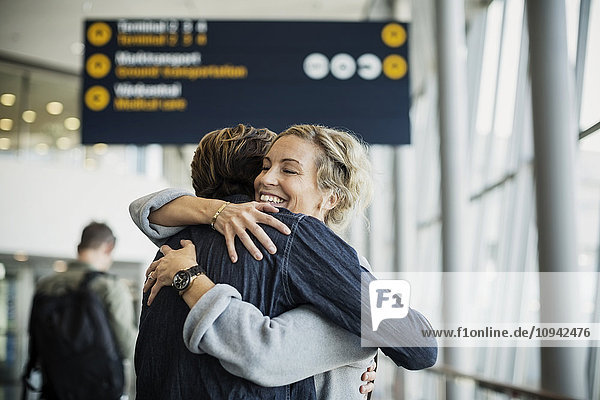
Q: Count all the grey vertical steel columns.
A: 2